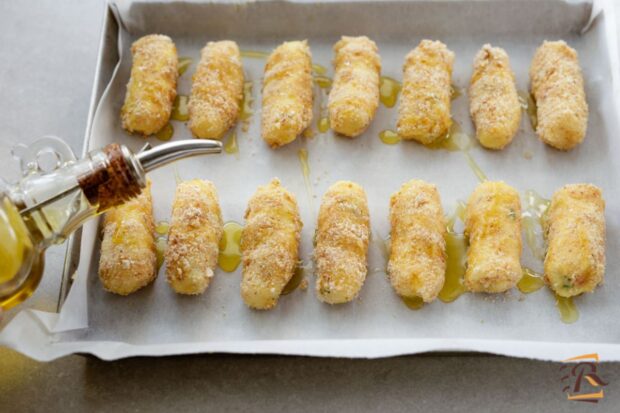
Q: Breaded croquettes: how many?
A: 14